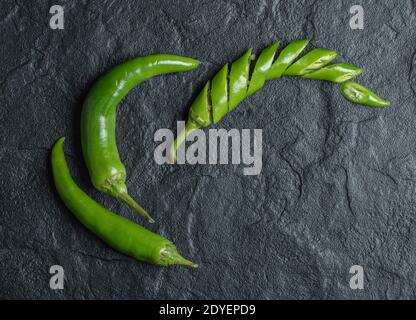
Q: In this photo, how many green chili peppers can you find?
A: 3